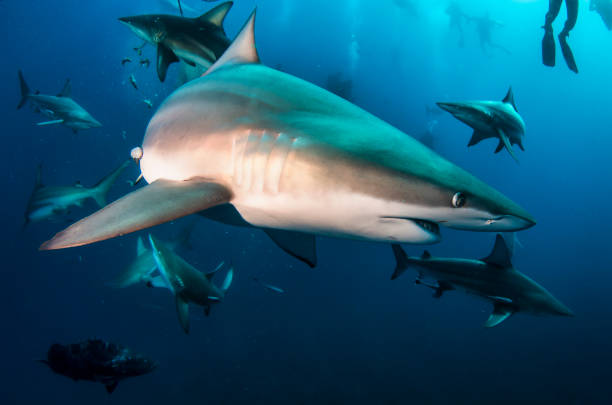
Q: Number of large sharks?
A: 1